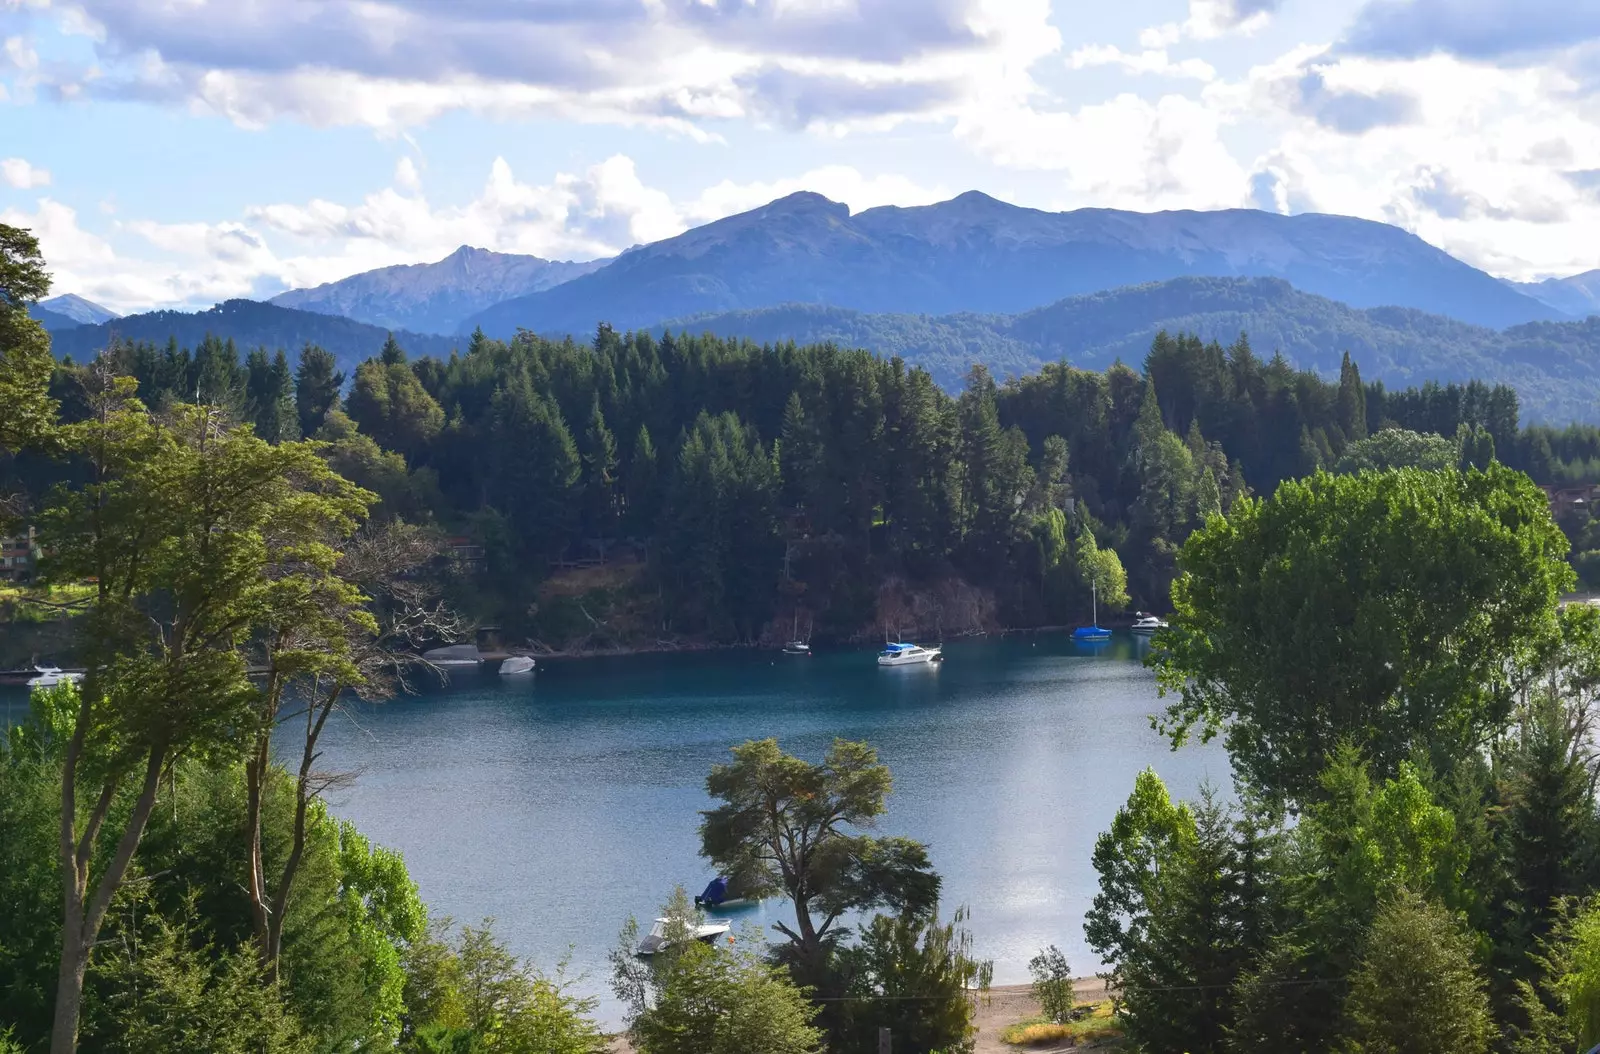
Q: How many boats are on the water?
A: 9